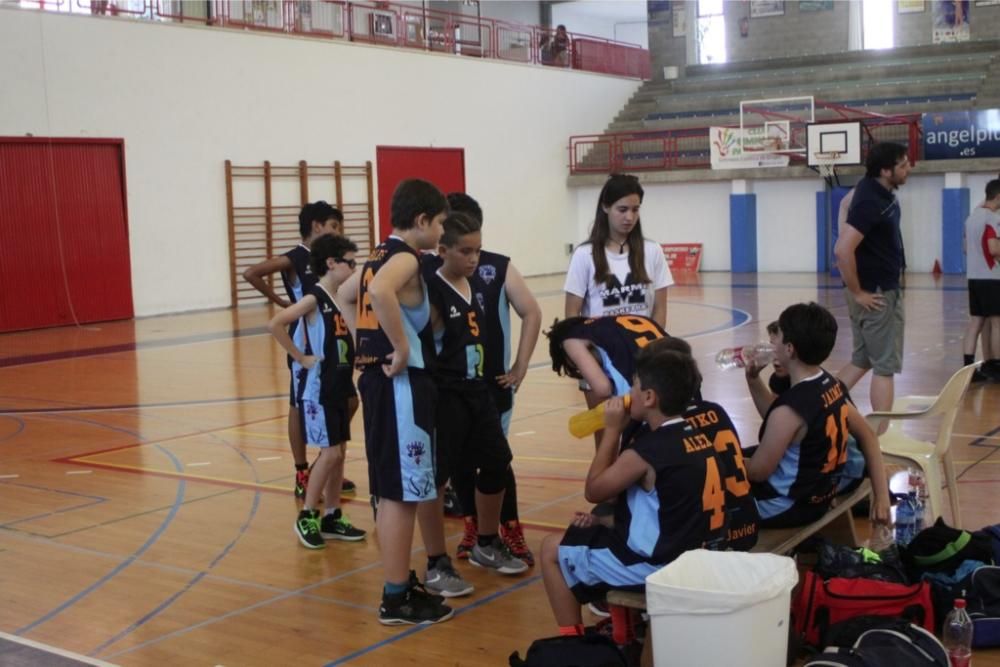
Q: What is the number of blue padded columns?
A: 3